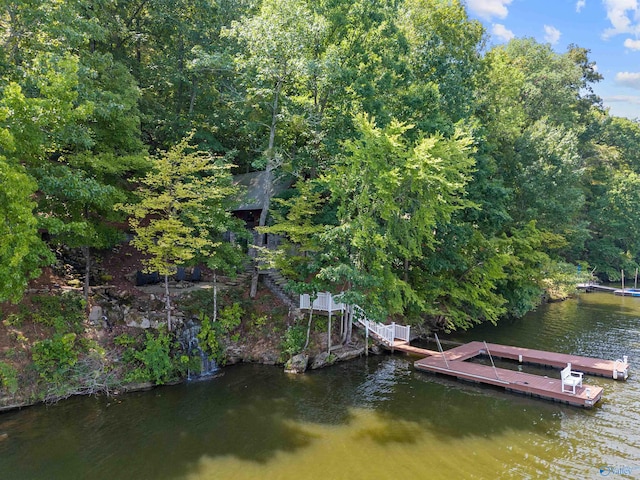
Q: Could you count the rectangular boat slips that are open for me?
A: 1